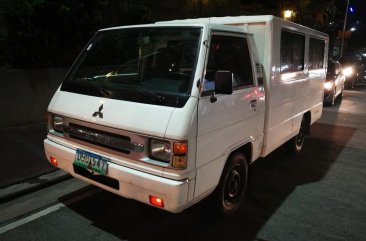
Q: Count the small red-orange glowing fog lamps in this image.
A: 2